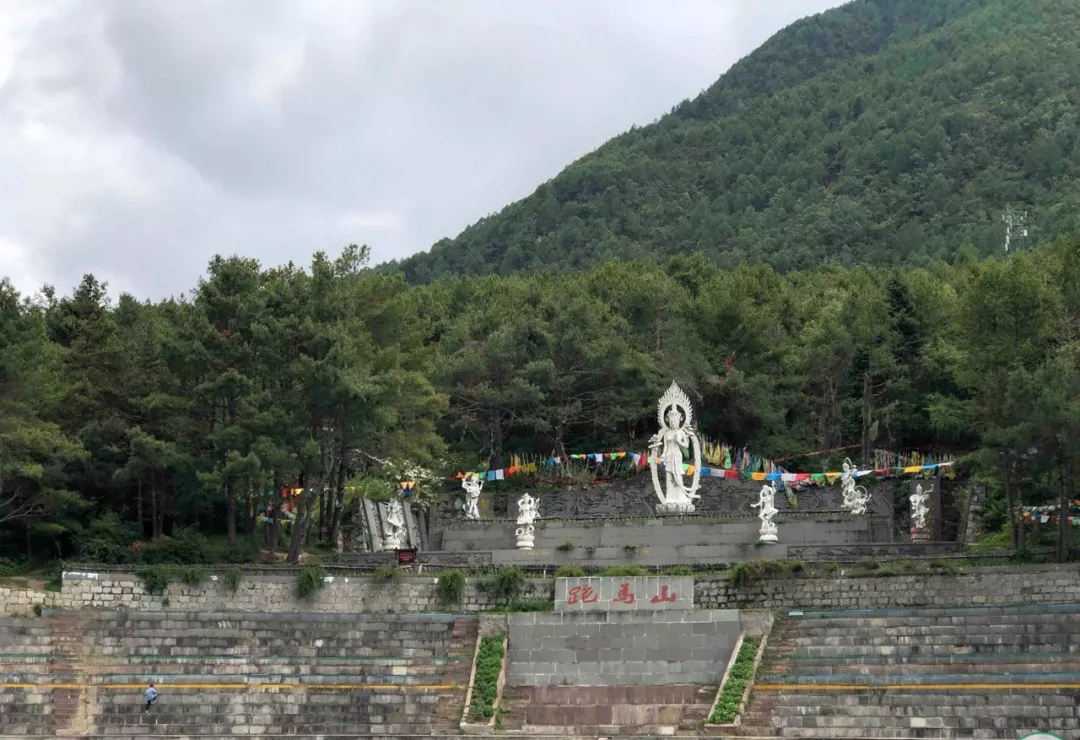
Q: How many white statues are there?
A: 7